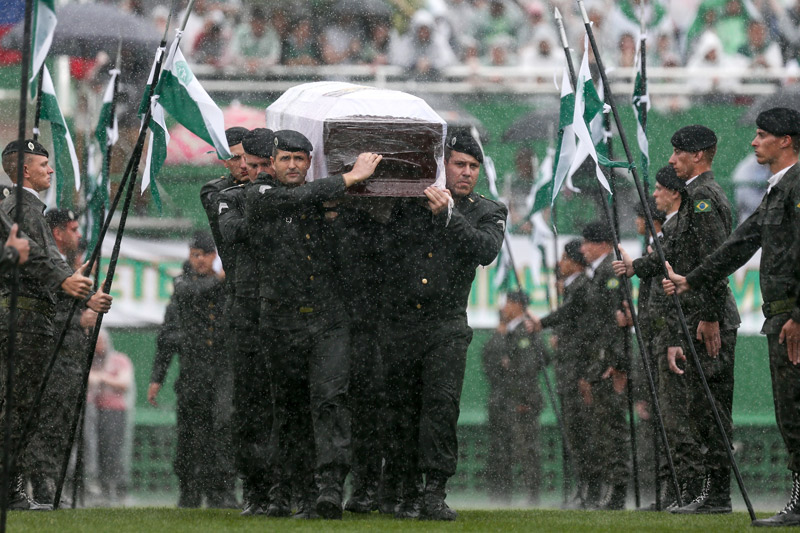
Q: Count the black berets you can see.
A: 15